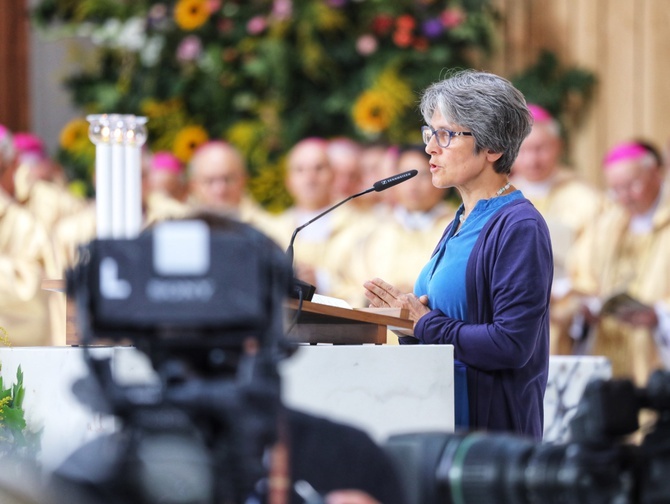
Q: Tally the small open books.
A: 1